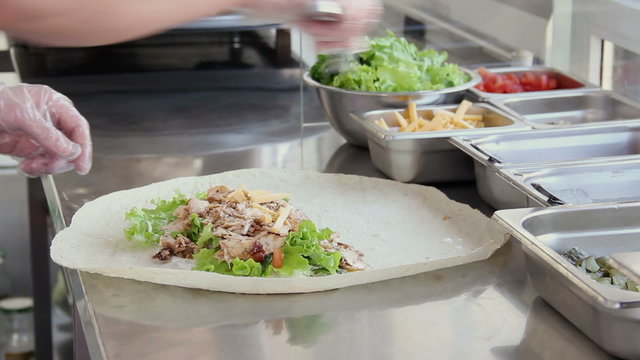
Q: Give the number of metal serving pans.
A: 6